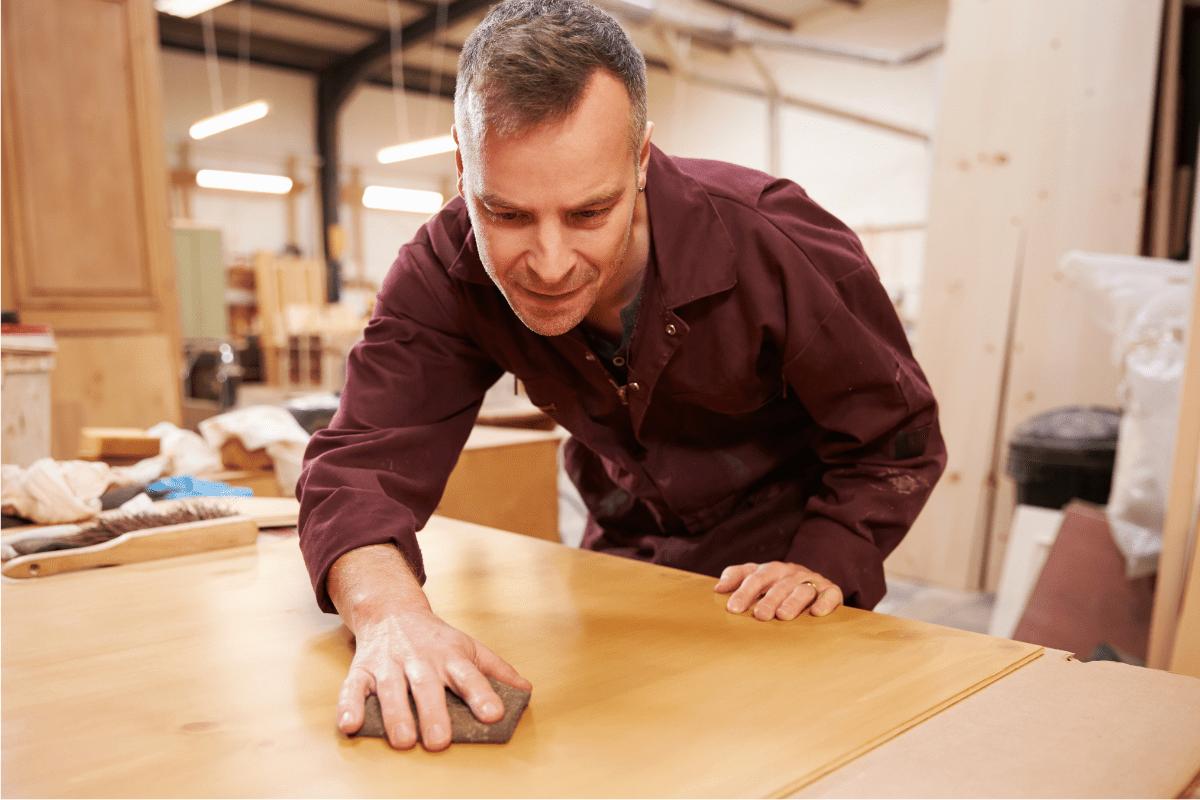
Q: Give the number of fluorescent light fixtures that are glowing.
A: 5